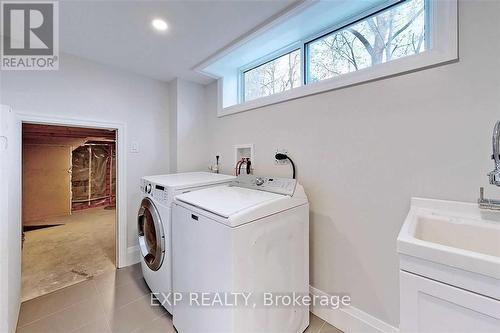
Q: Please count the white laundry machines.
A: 2